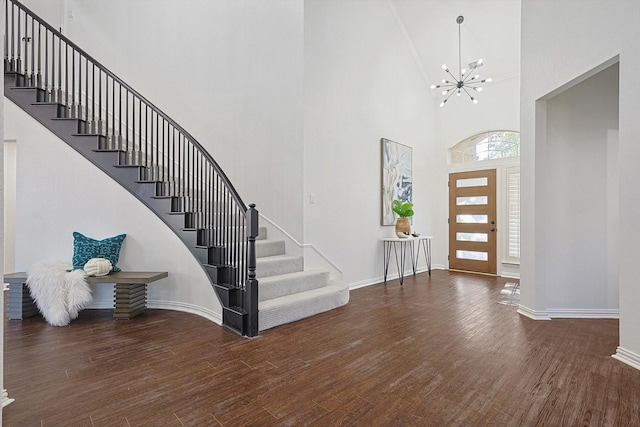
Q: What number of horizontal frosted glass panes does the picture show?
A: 5